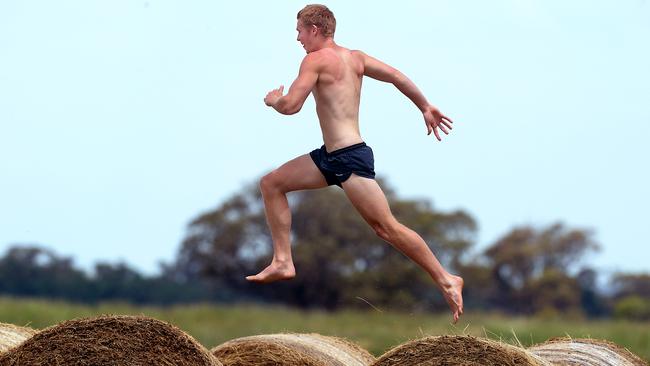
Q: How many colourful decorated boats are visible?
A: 0